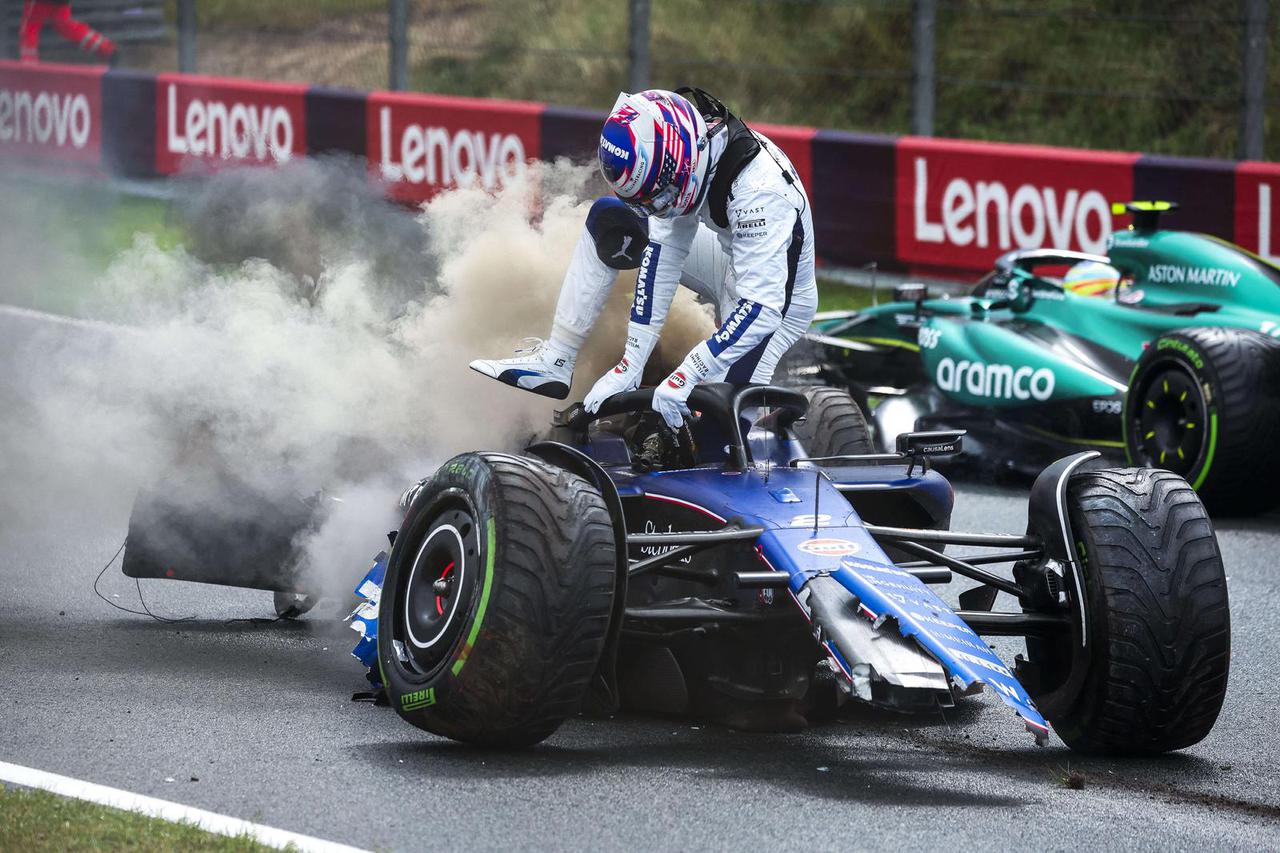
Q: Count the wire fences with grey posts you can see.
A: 1